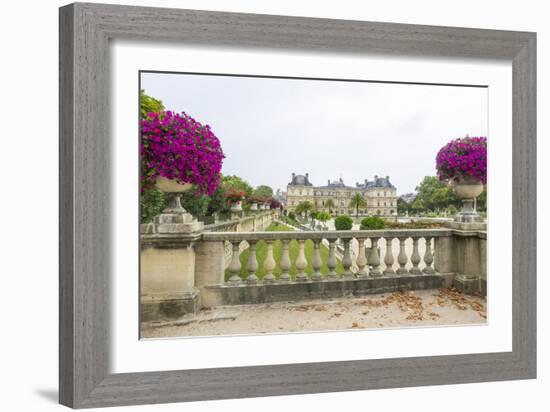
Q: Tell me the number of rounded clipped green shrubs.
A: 2